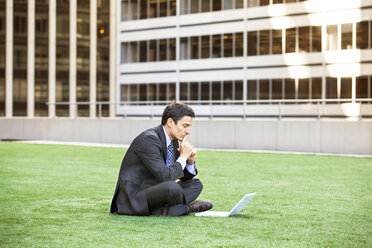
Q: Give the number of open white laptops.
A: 1